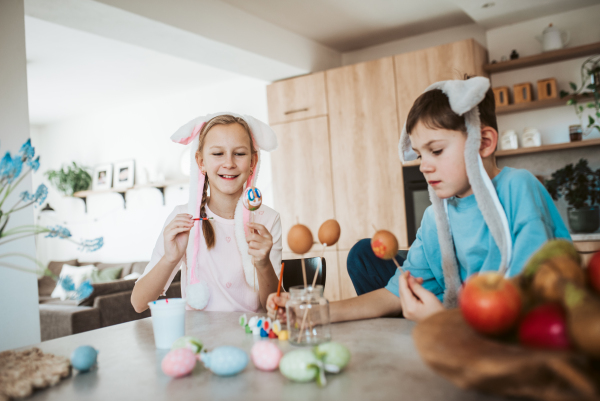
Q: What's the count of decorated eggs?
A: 9